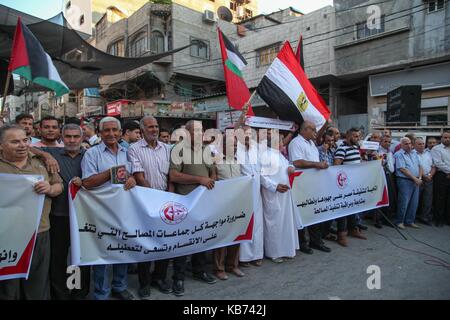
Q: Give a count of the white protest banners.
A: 3